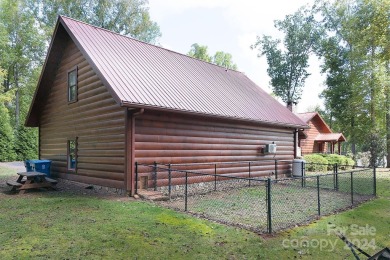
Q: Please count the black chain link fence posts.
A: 13